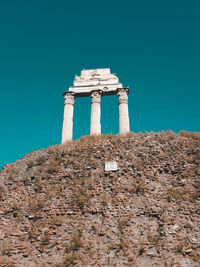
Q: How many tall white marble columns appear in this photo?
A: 3